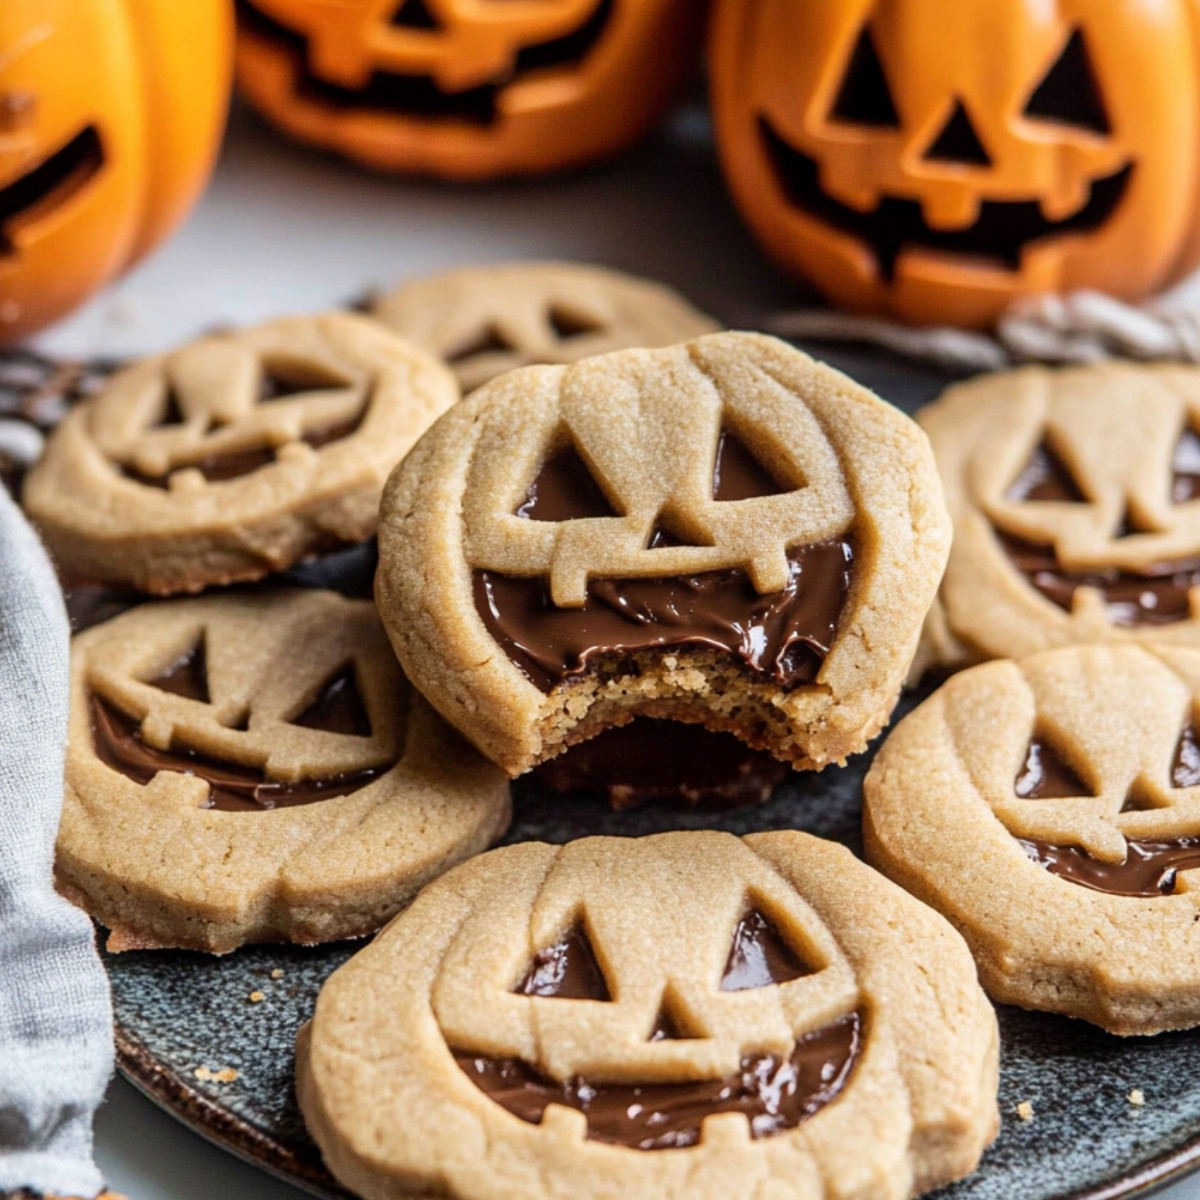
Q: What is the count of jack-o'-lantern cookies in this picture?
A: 7